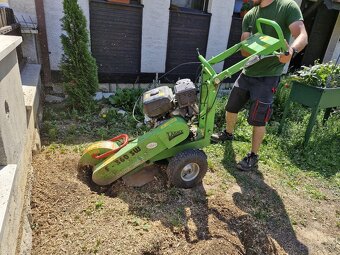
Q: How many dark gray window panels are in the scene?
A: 3